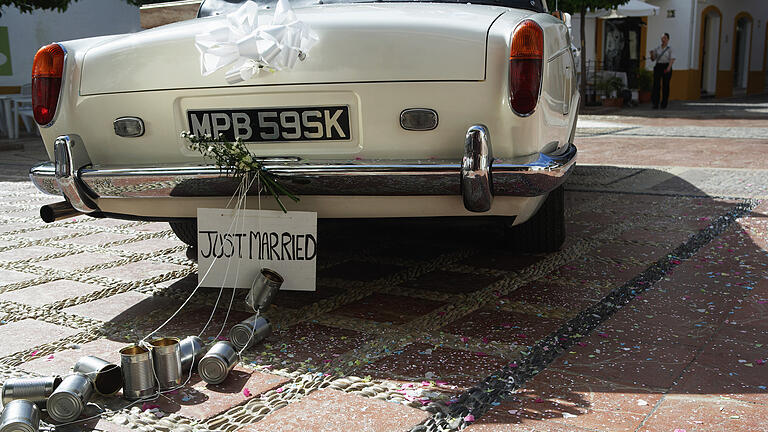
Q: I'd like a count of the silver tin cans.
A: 10